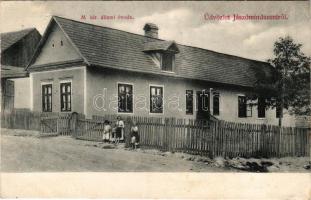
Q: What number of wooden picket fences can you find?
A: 1